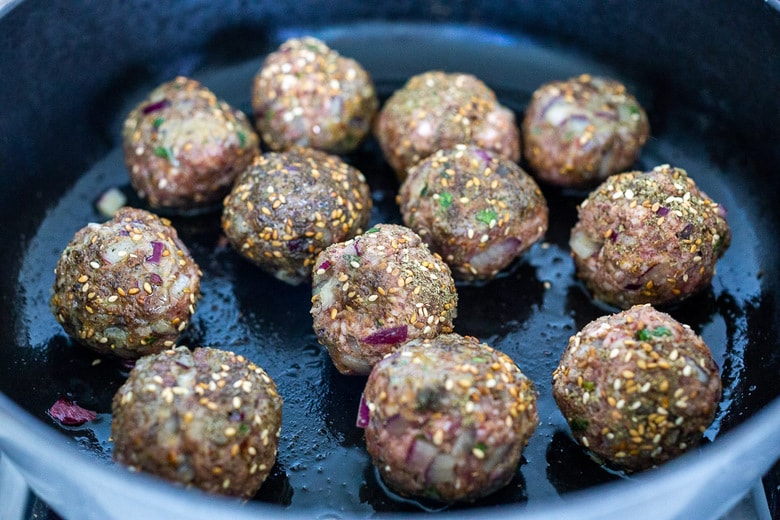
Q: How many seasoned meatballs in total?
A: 12